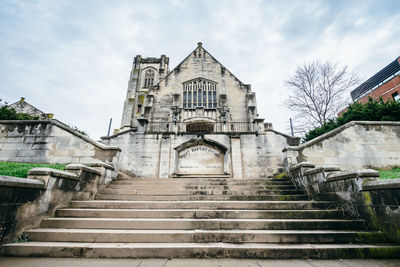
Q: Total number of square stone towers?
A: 1